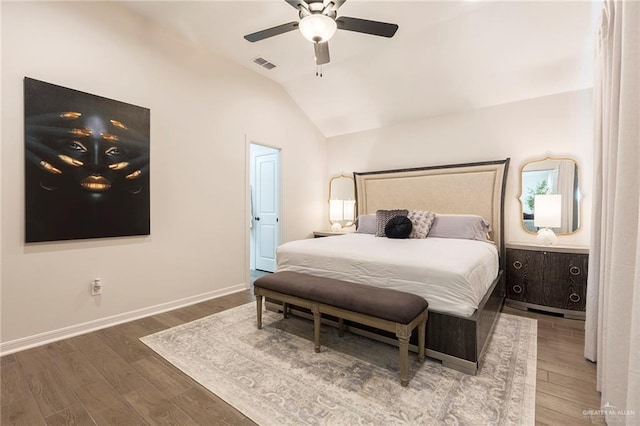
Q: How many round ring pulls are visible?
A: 4